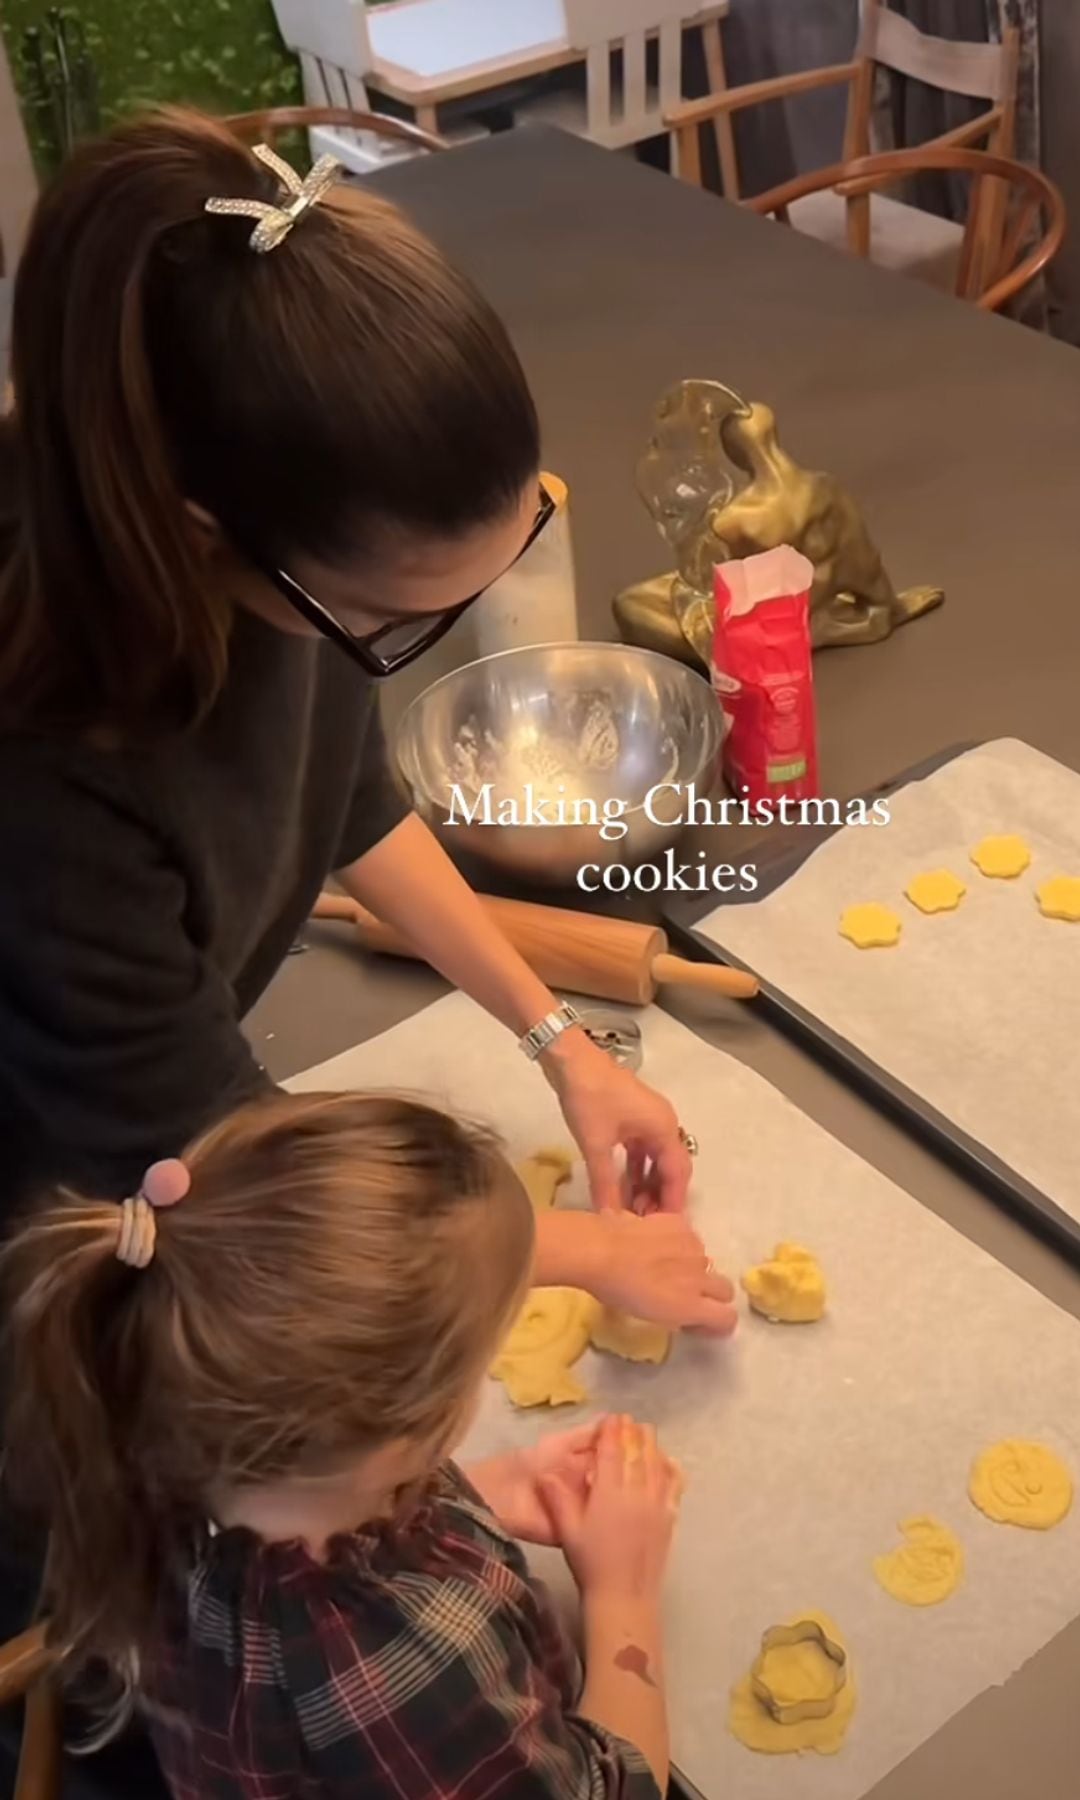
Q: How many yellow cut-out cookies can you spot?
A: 4